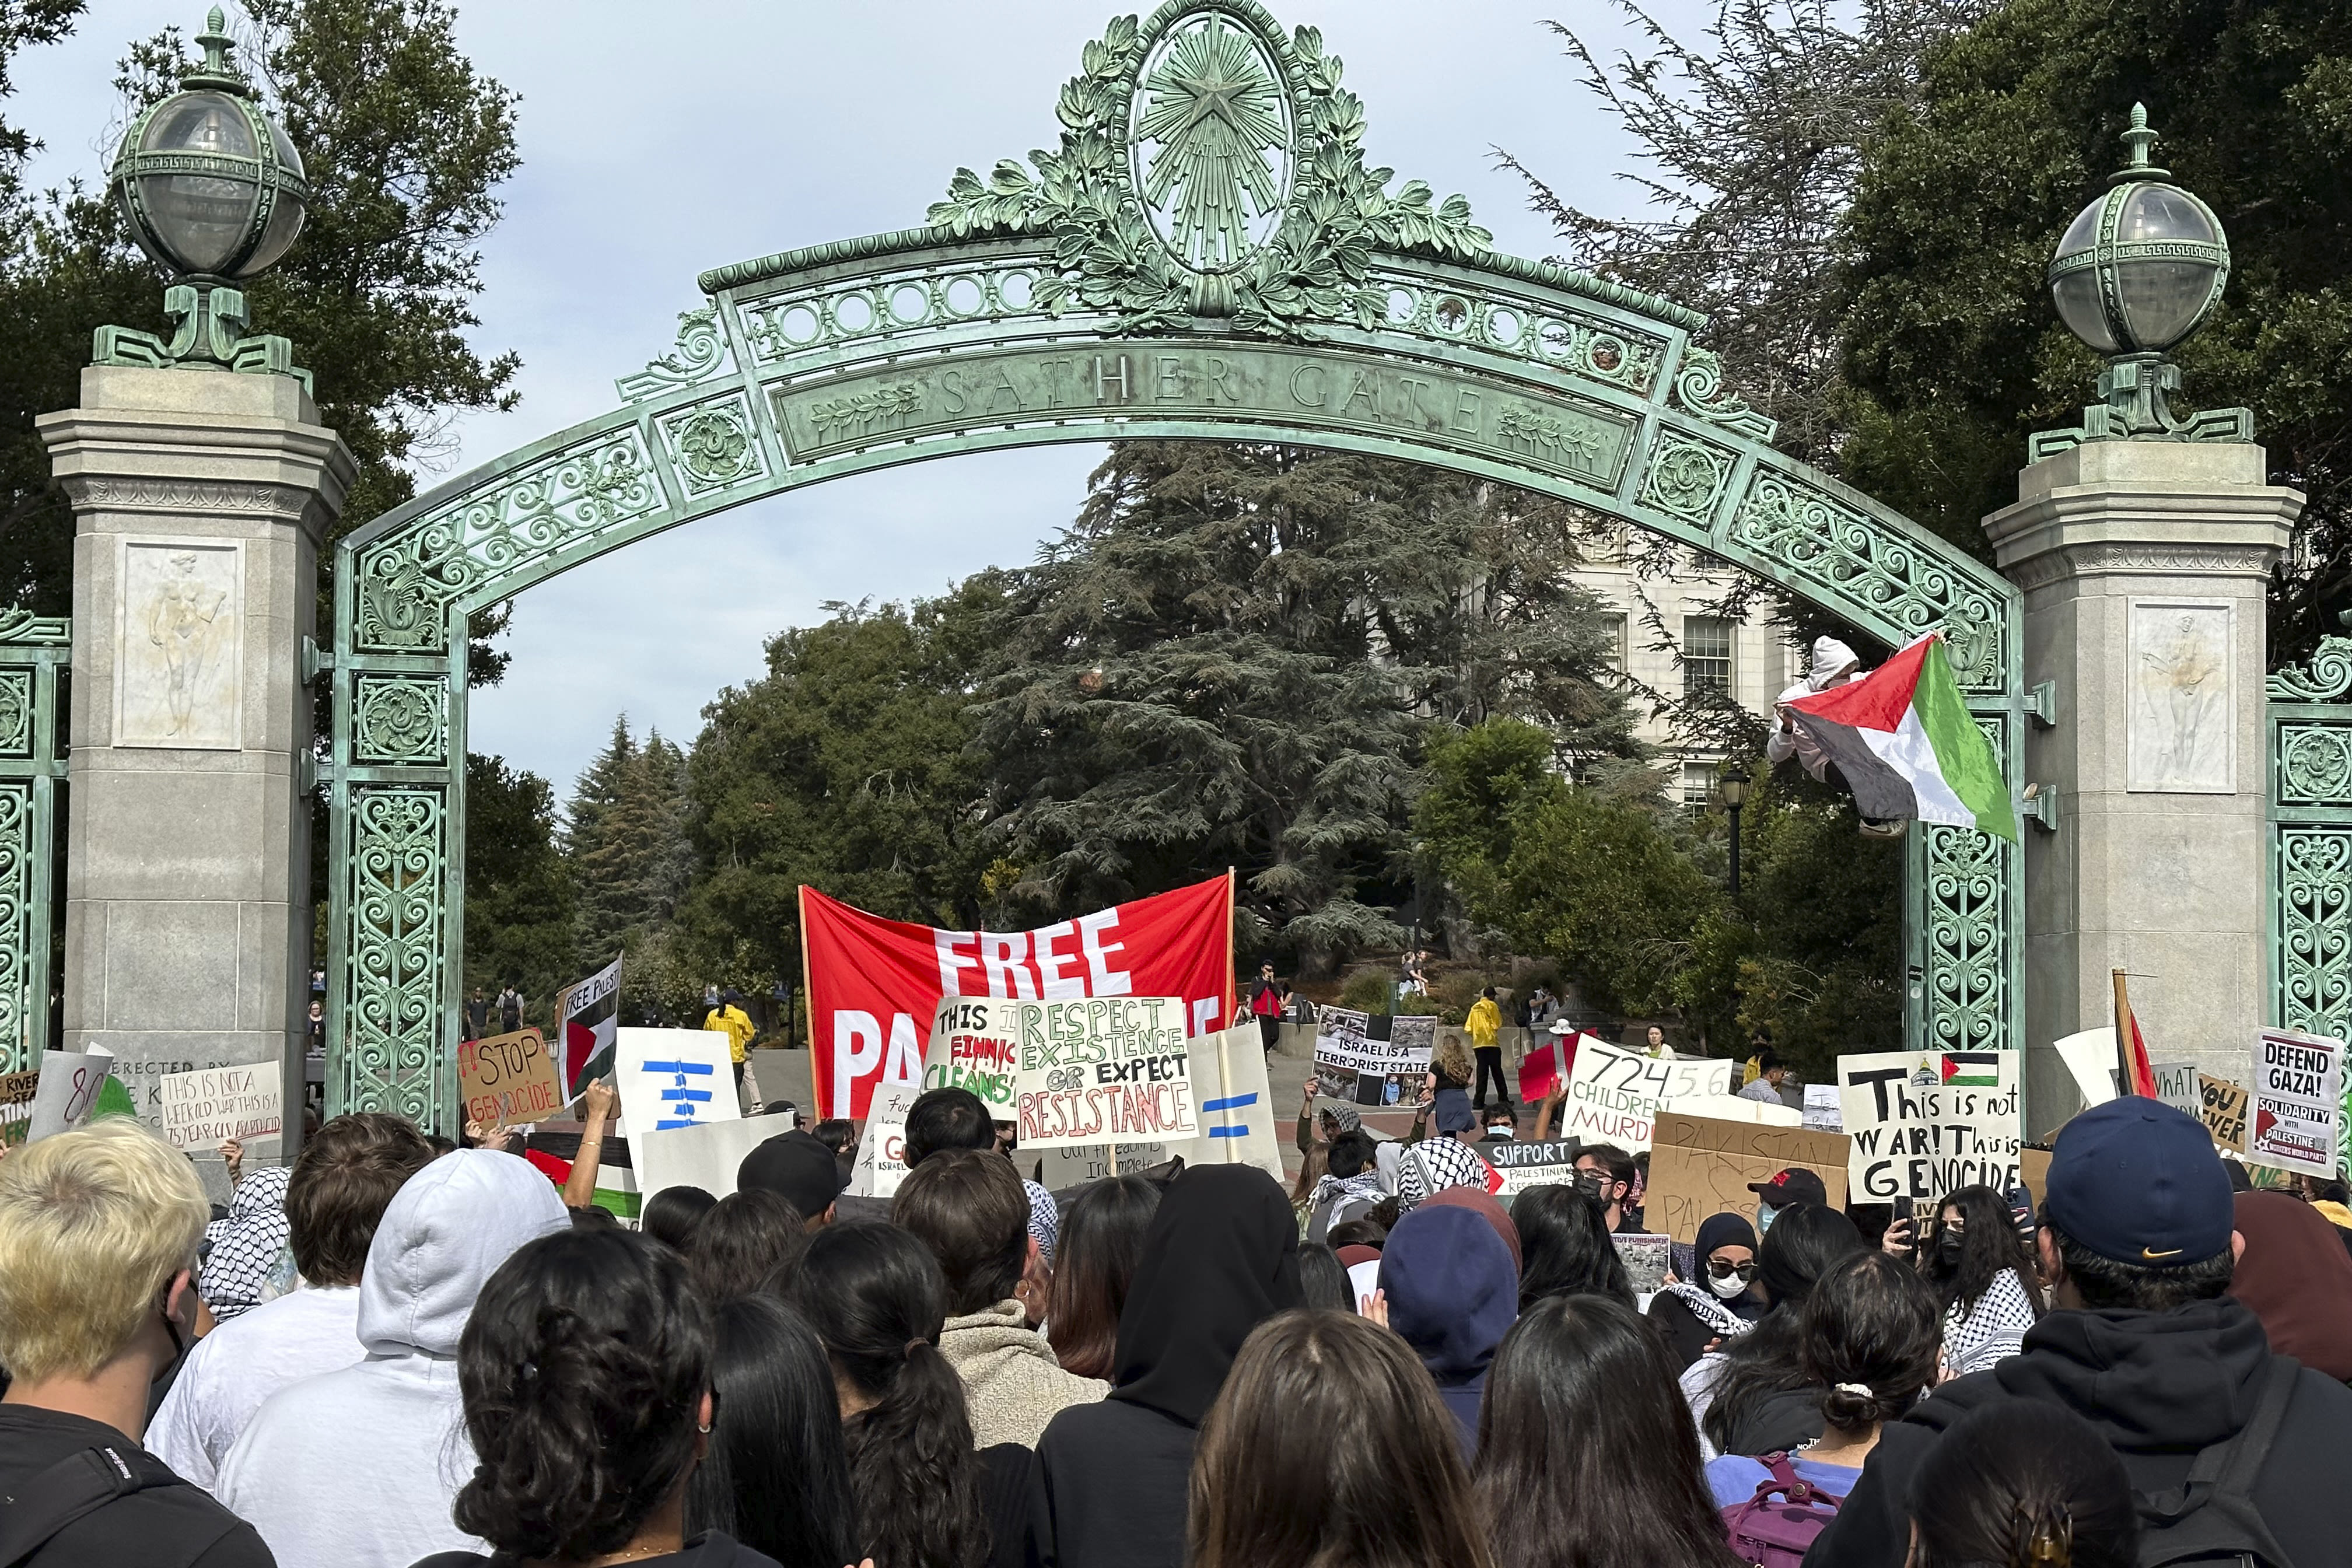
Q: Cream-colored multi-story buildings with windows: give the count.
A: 1